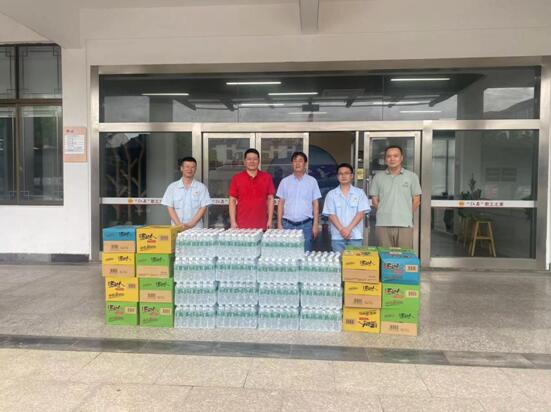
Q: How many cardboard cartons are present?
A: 14